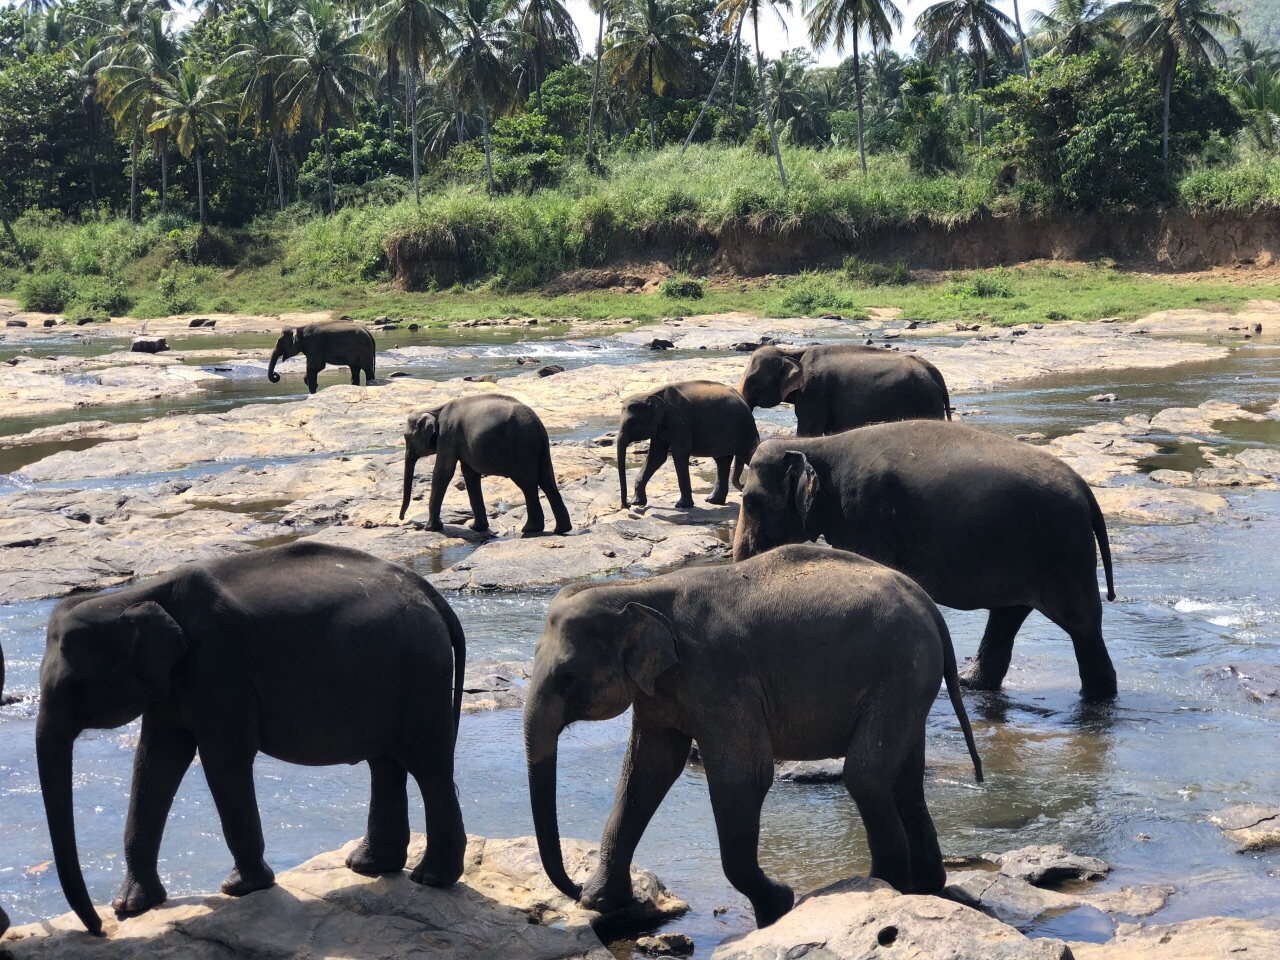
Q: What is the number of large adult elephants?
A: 4